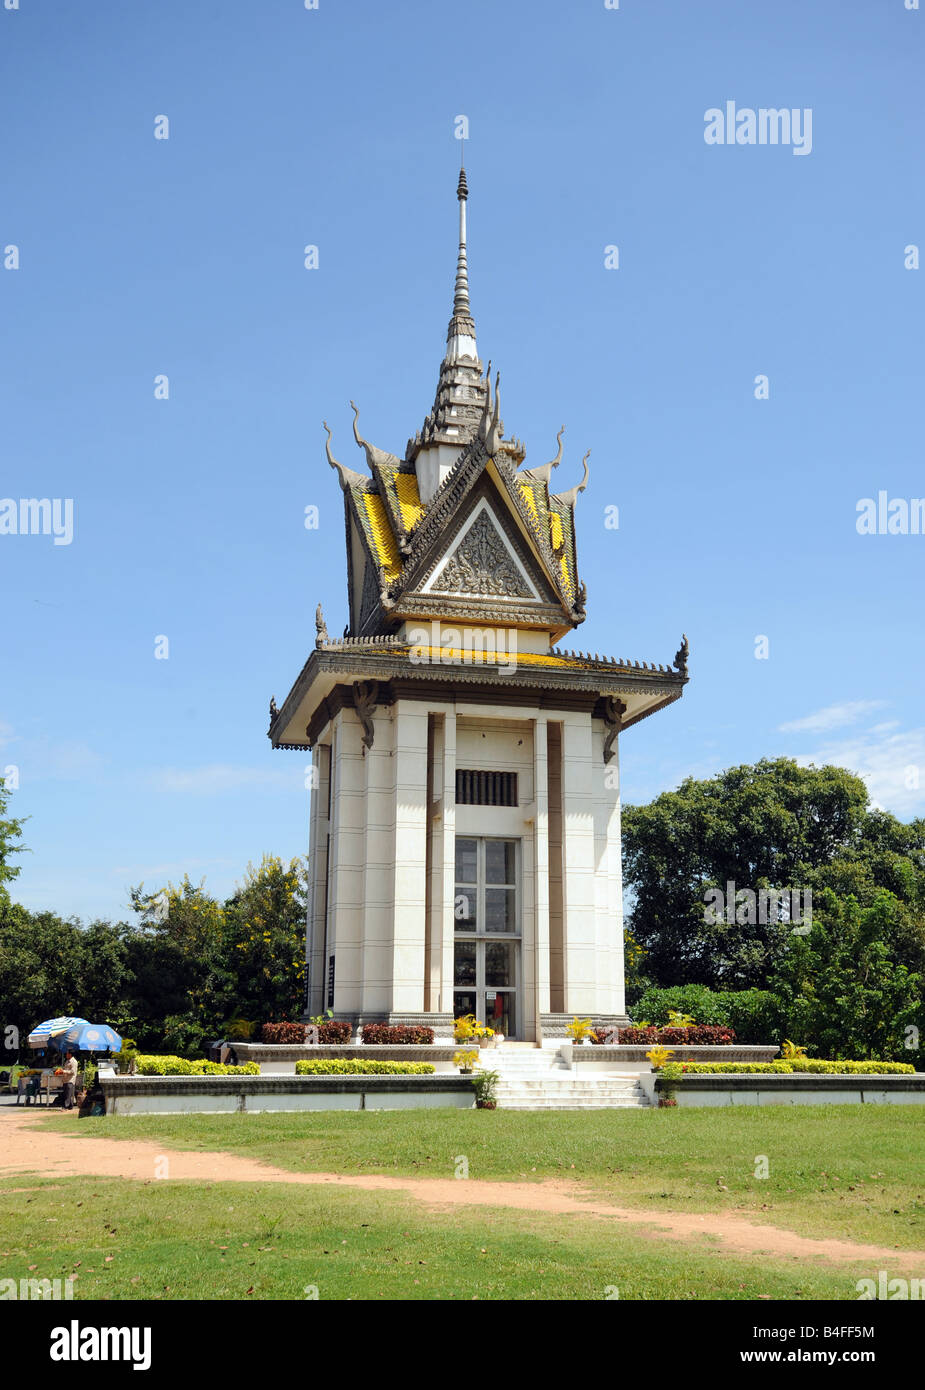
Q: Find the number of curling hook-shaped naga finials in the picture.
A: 6